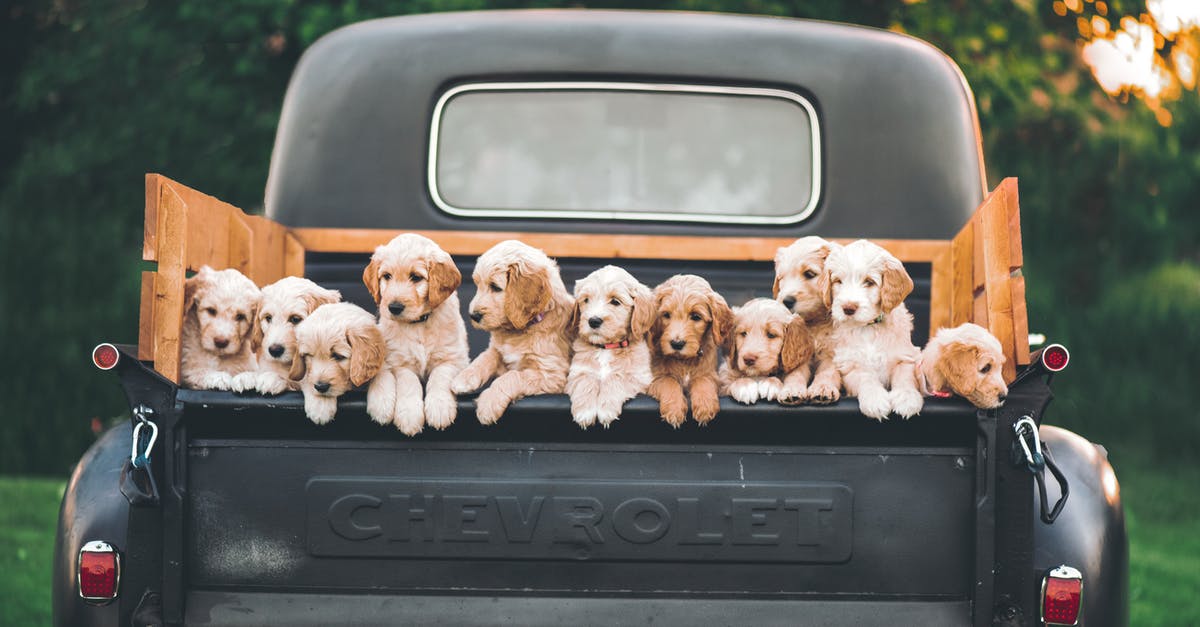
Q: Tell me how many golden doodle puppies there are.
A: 11